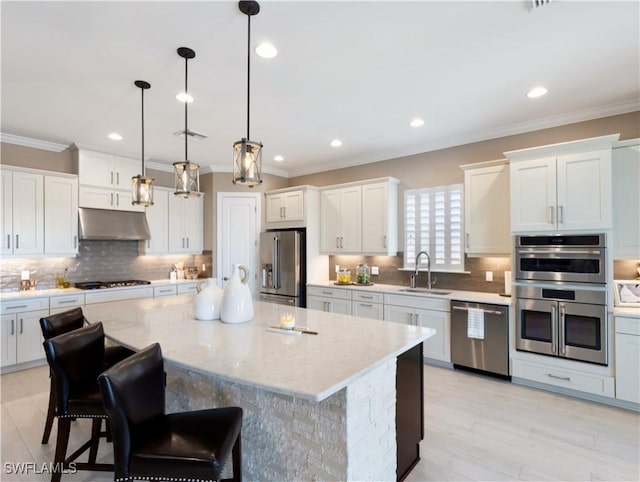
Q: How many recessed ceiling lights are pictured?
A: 7